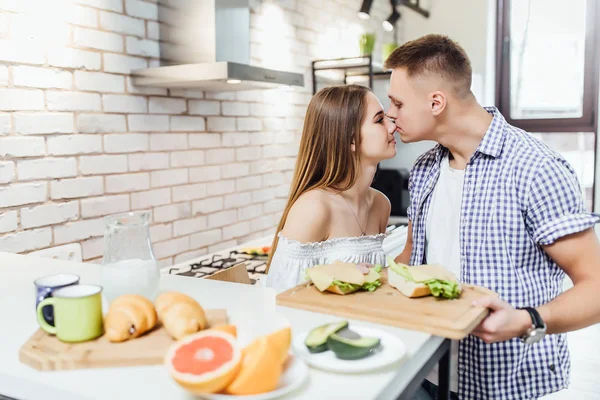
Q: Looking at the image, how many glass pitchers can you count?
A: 1